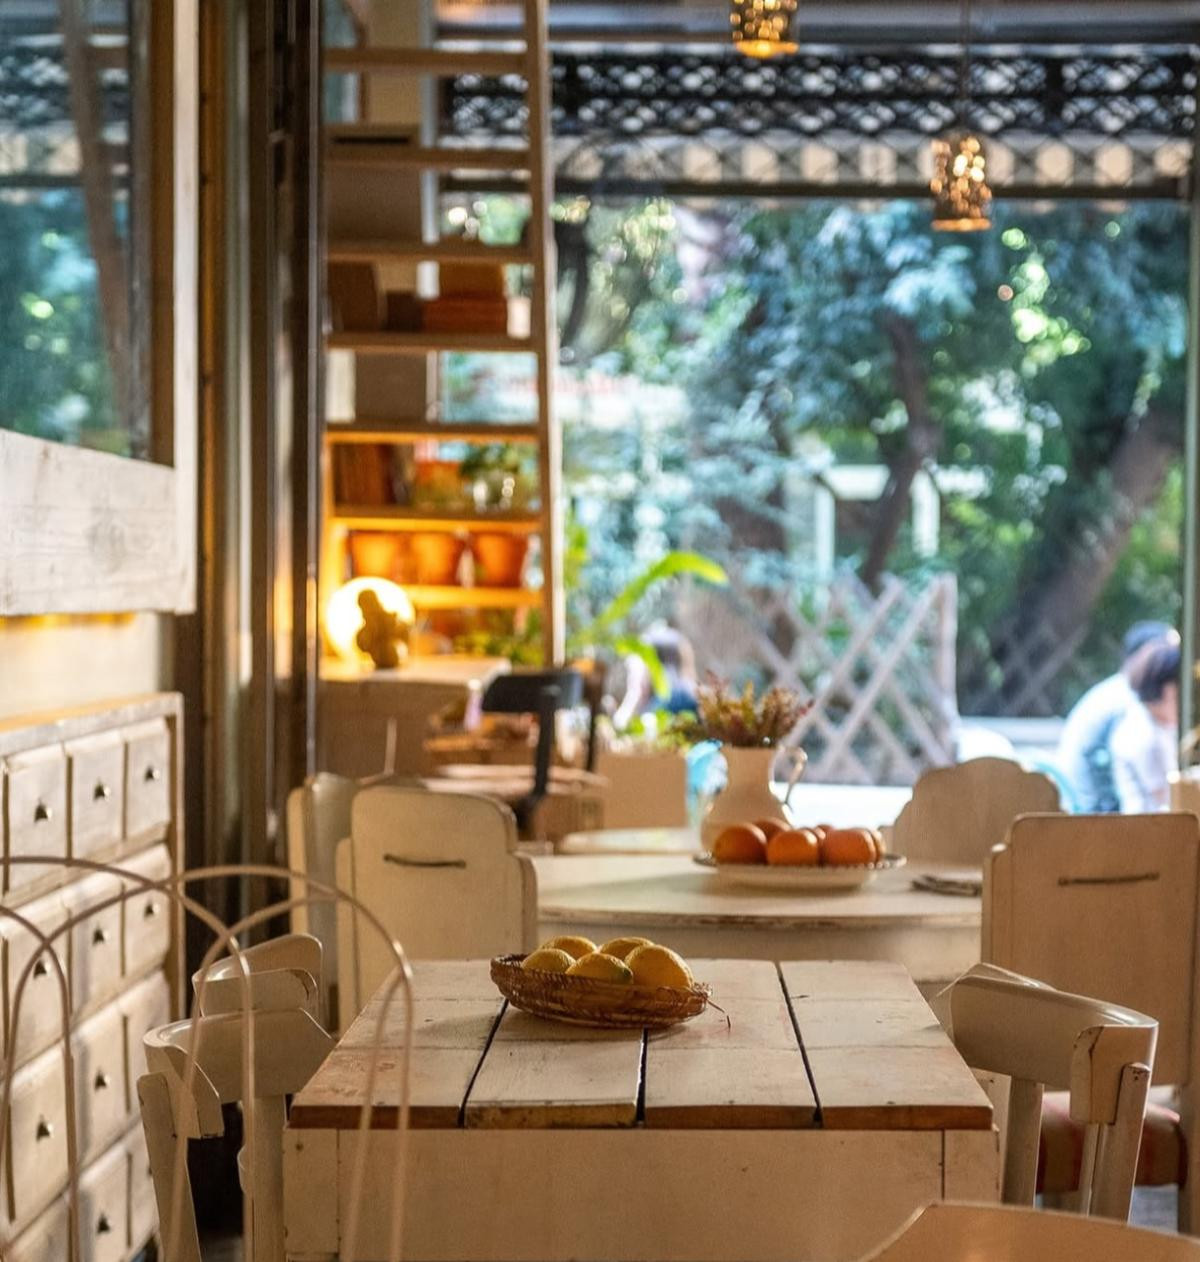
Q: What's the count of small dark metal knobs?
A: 9